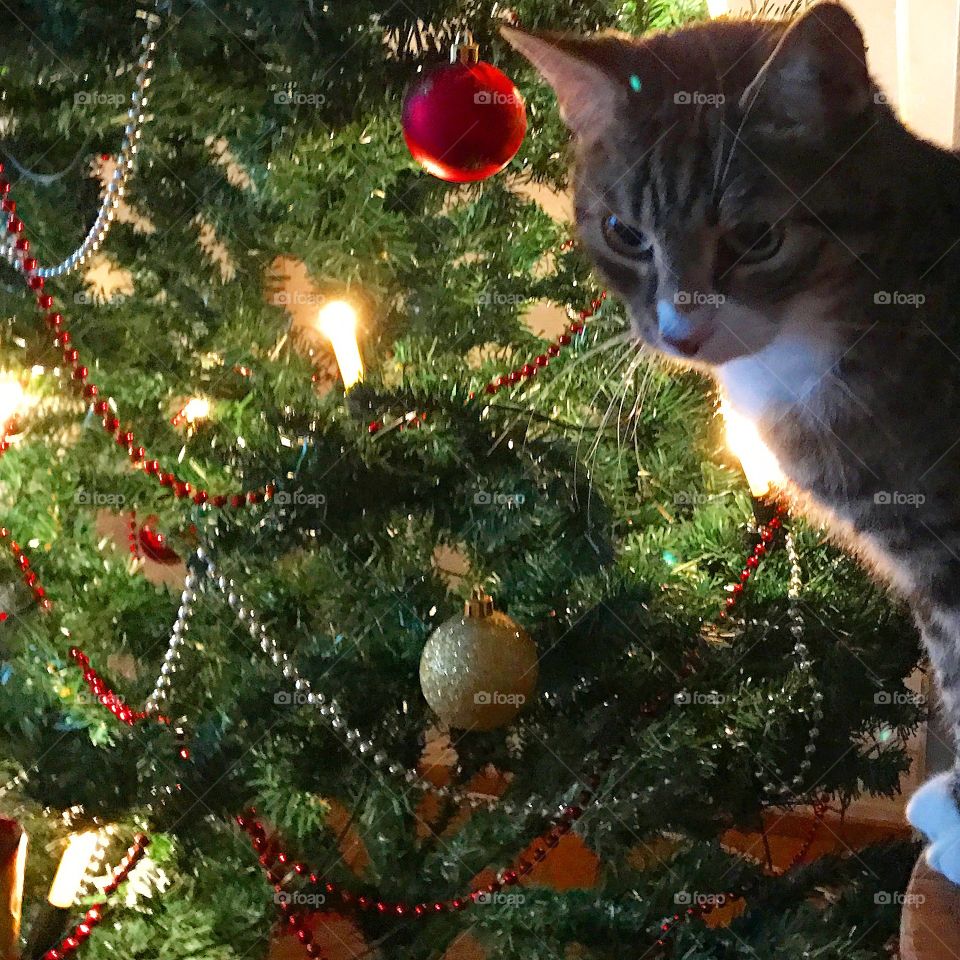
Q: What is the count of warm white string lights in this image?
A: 5